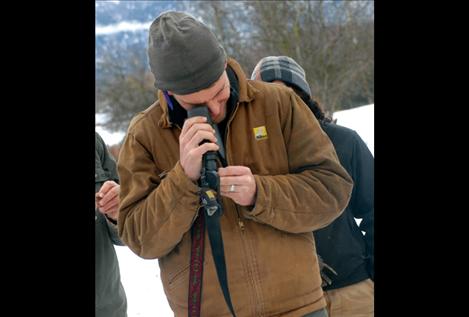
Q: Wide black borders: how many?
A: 2